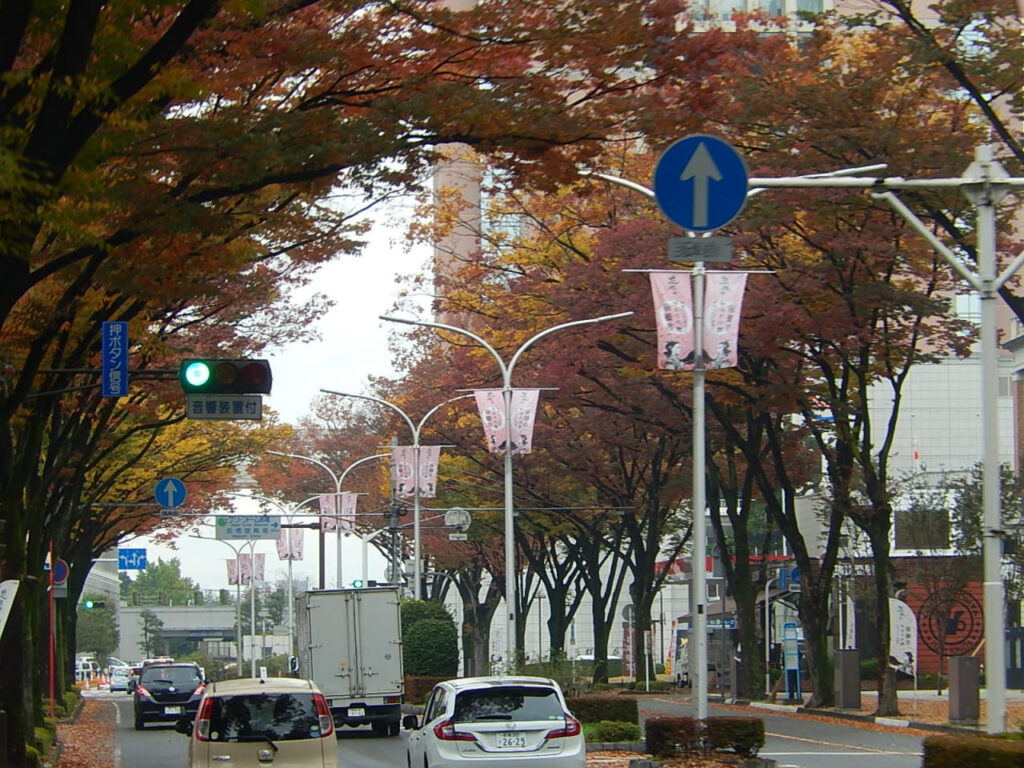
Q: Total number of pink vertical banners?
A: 13